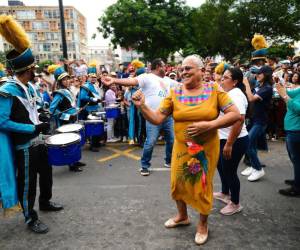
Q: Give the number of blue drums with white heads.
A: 4